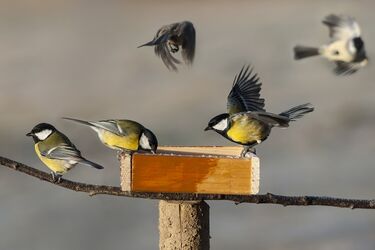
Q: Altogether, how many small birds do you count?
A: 5